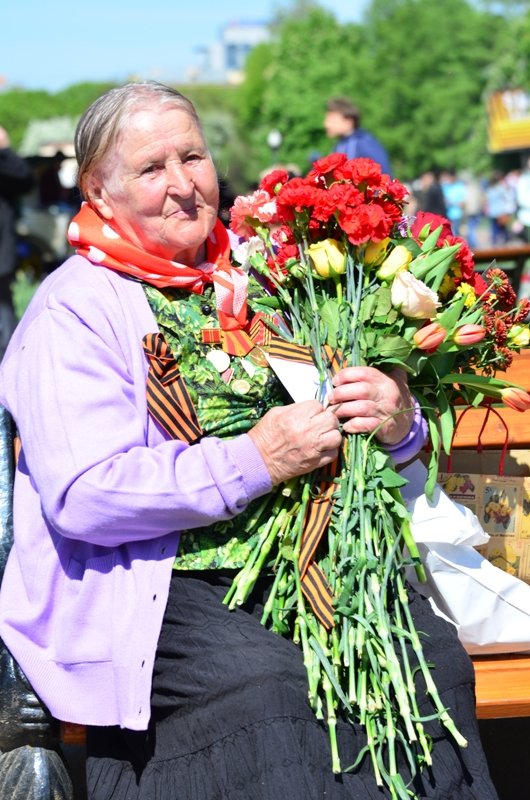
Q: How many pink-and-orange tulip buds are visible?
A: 3